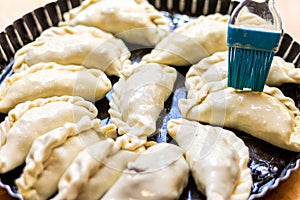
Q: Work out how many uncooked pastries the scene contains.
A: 12